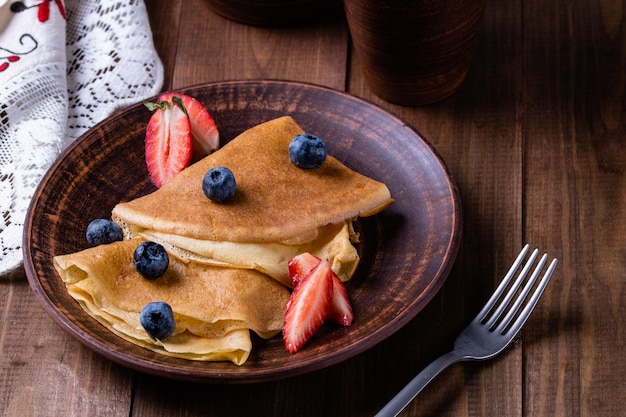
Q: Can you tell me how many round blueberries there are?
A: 5